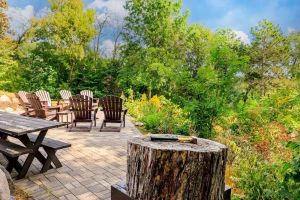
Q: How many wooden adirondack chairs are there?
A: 7